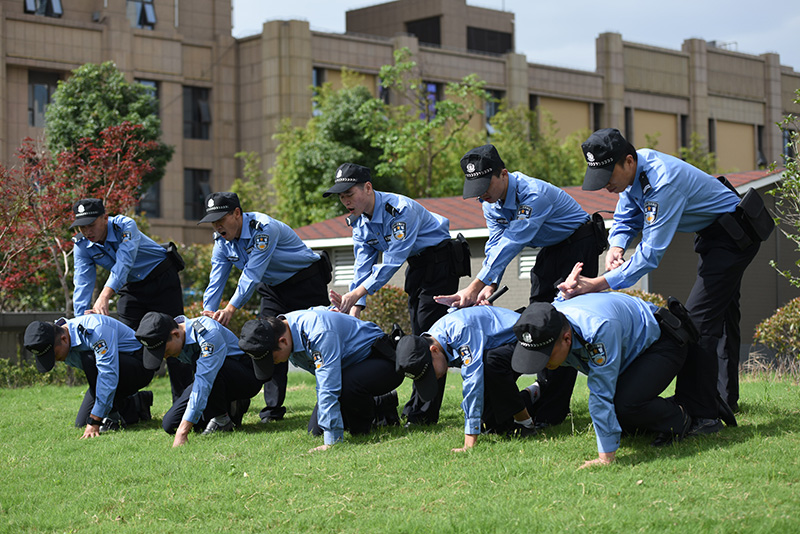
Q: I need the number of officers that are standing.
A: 5